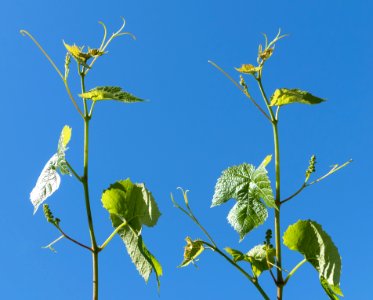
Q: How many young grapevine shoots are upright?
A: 2